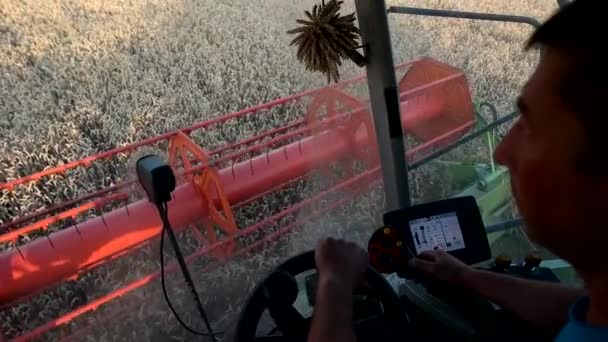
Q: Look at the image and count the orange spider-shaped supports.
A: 2